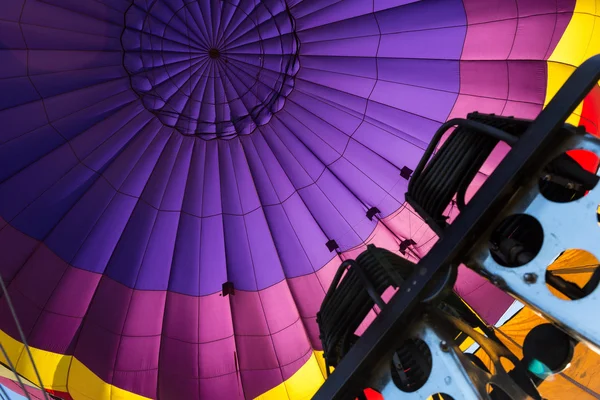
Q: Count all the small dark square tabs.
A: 5